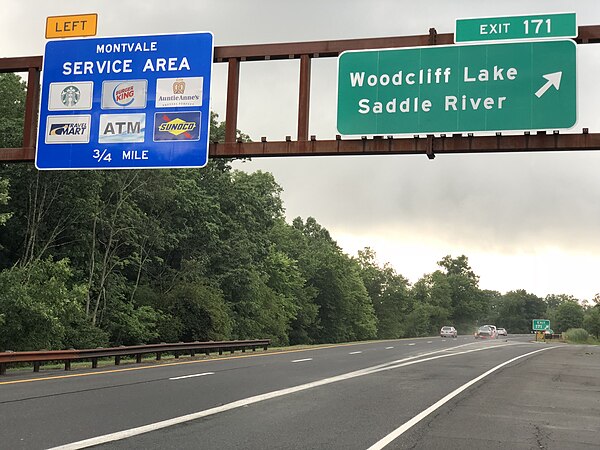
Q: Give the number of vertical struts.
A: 3